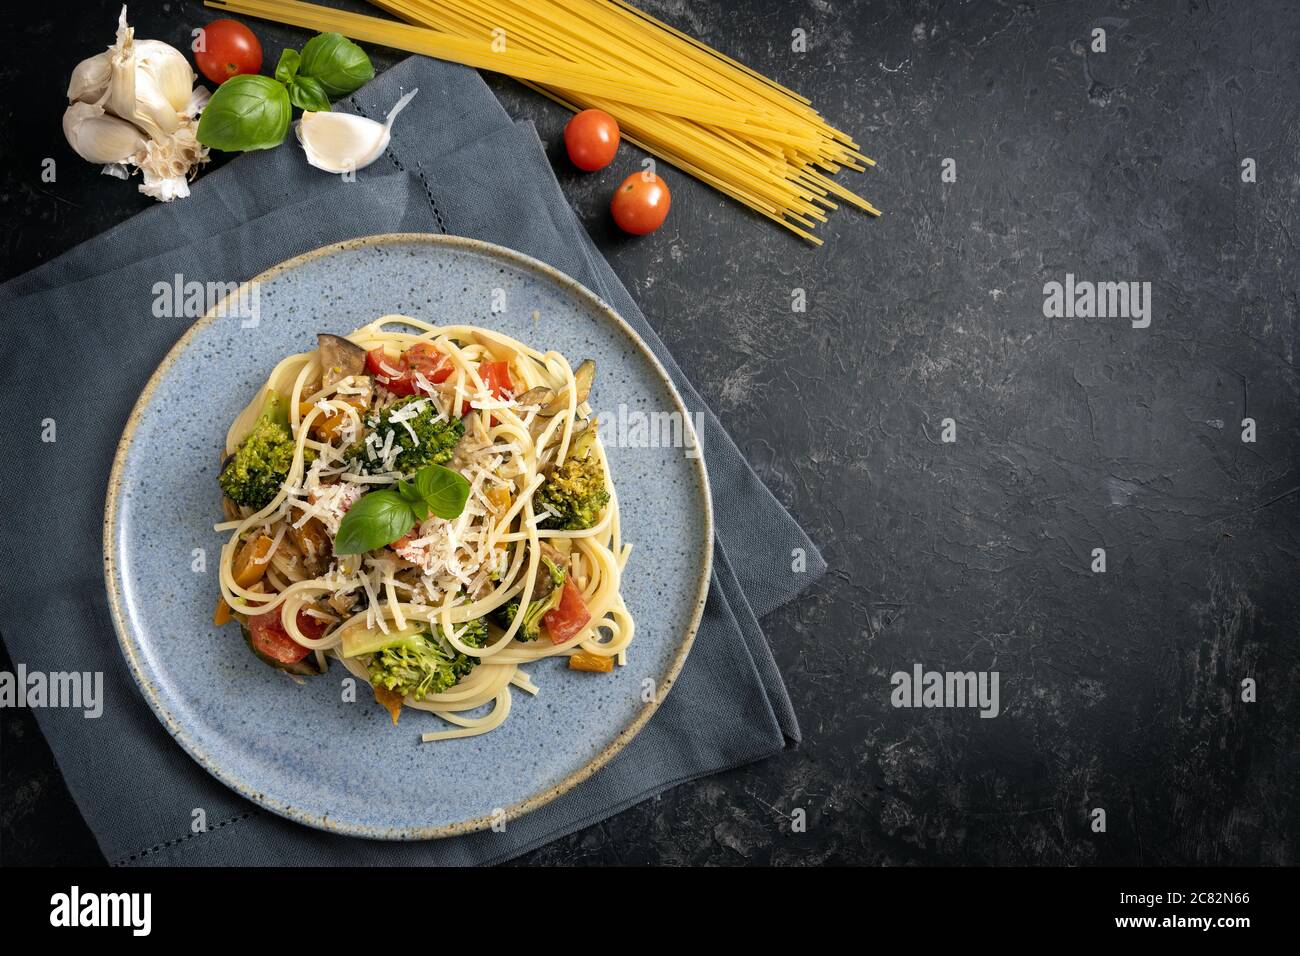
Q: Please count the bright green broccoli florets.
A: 5